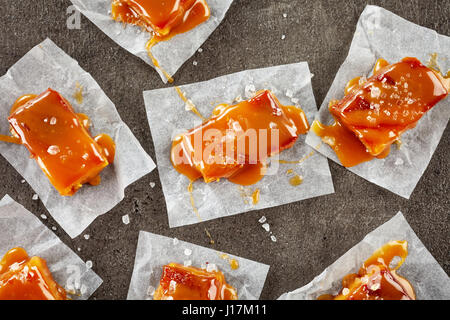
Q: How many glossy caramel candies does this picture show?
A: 7